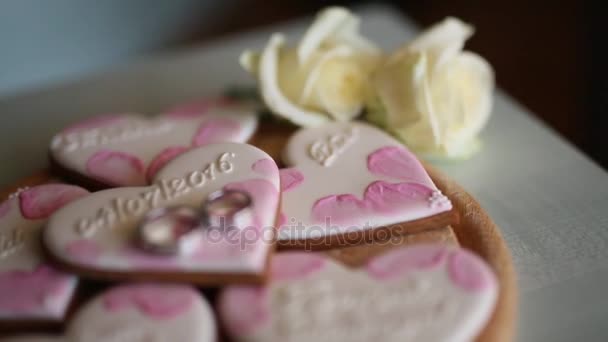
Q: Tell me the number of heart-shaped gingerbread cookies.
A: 6